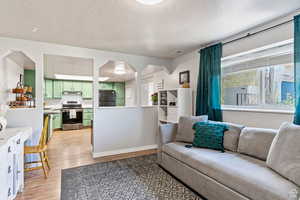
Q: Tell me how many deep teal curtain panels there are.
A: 2